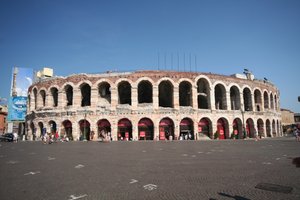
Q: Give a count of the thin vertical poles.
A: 7